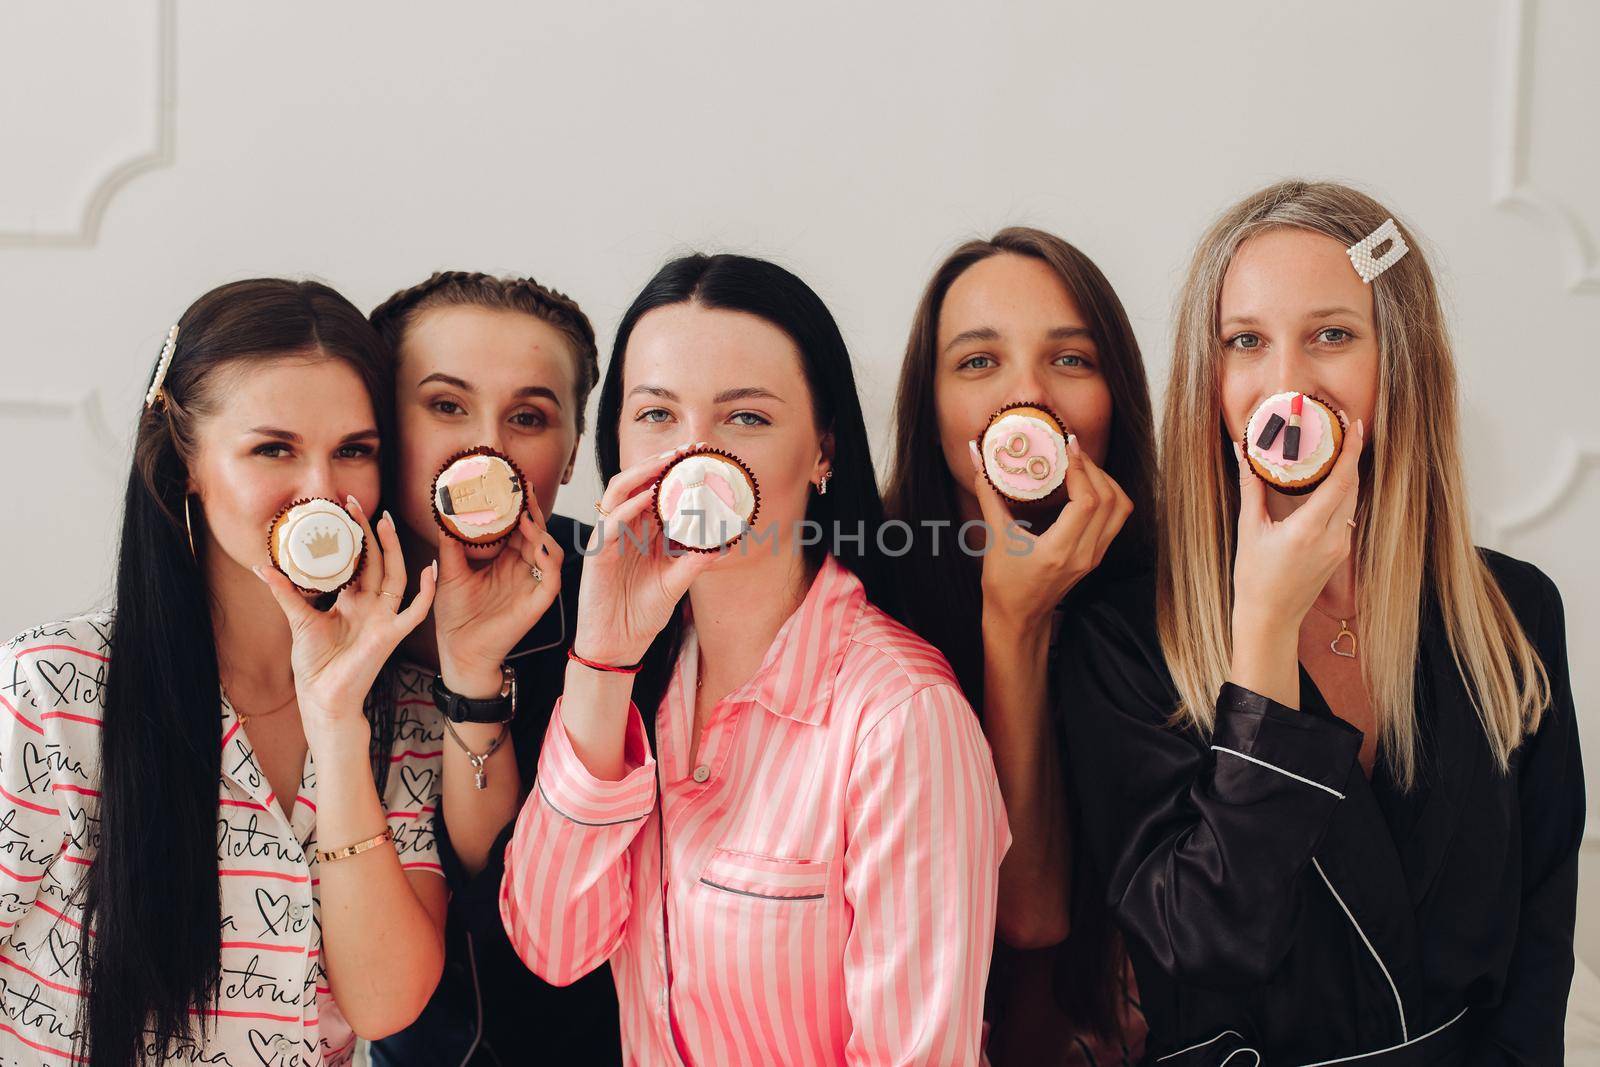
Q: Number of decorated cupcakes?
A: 5